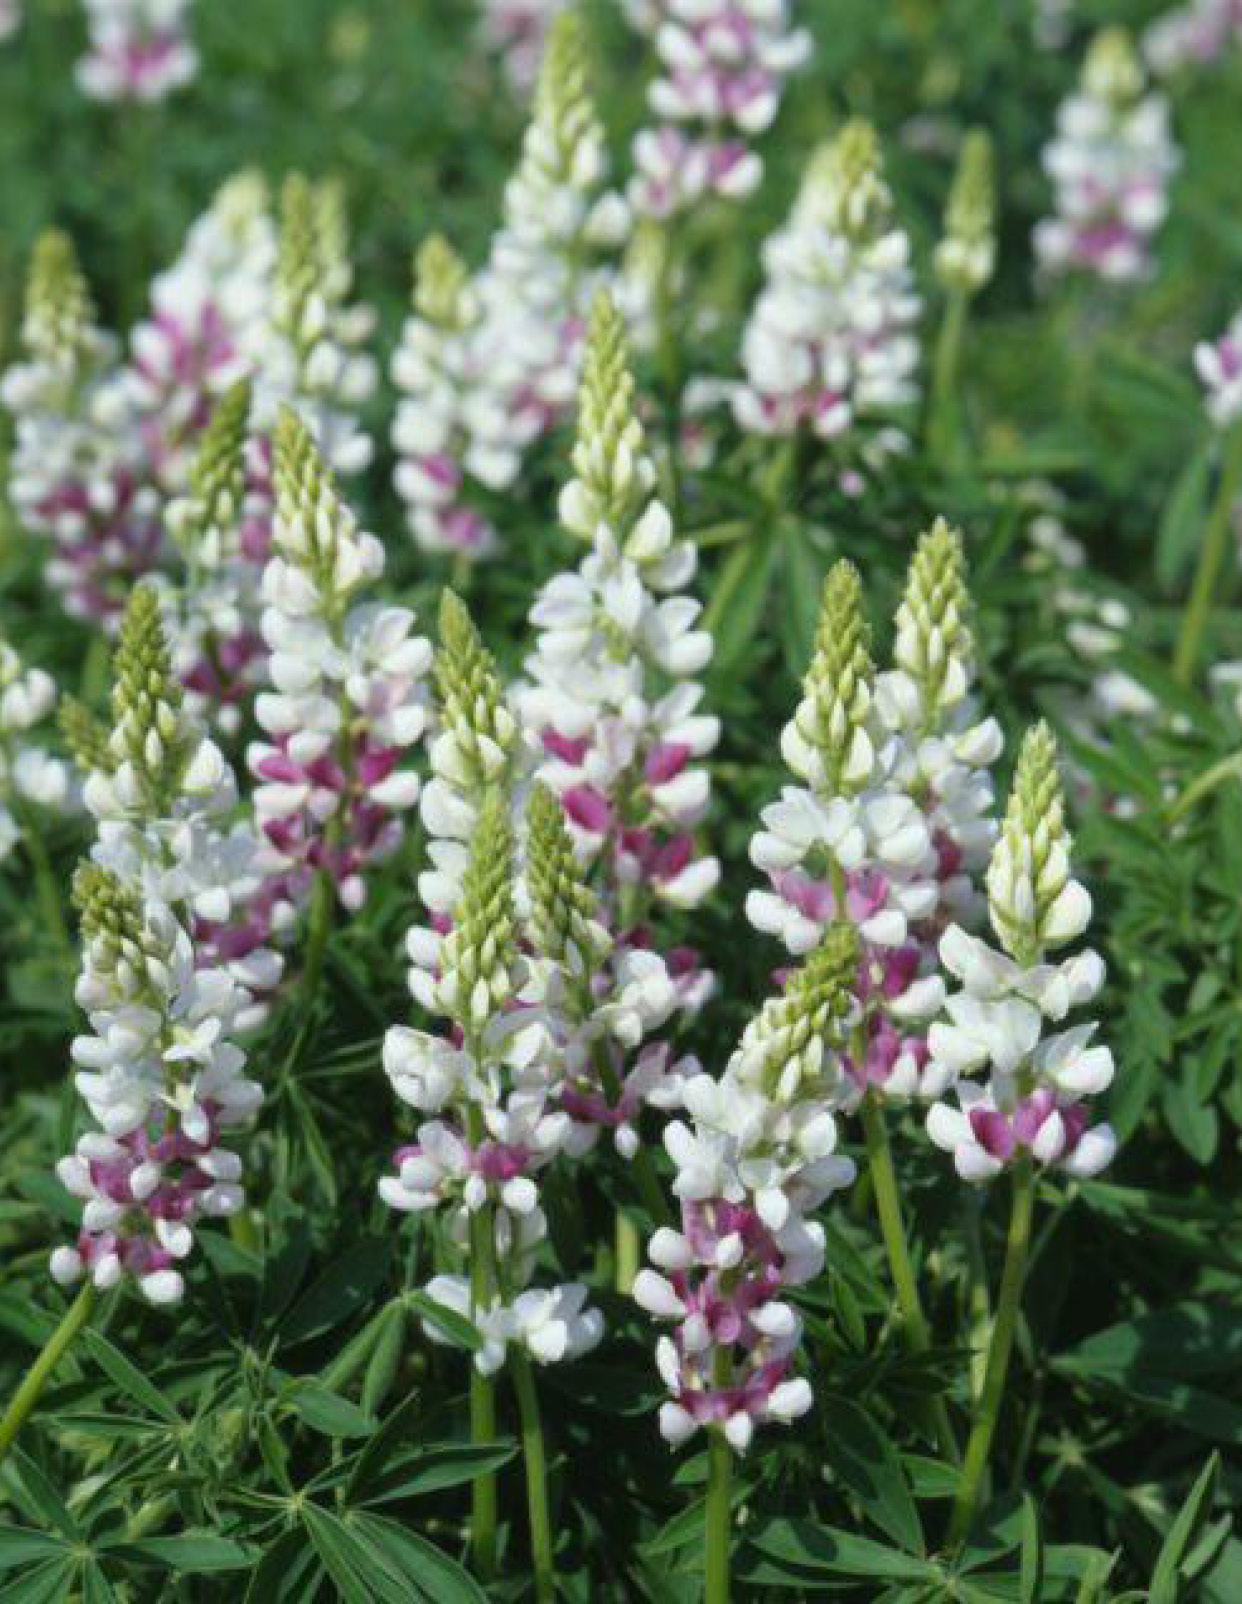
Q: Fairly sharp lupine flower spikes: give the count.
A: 11